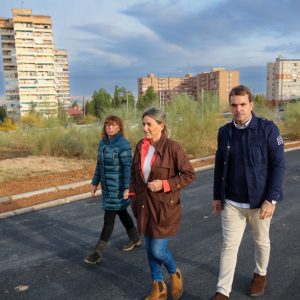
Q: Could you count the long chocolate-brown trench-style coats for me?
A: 1